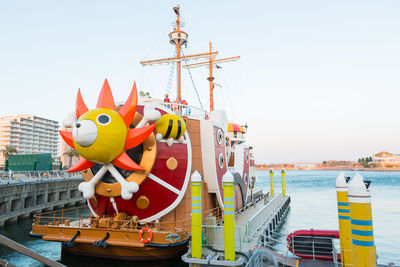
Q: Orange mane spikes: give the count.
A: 7